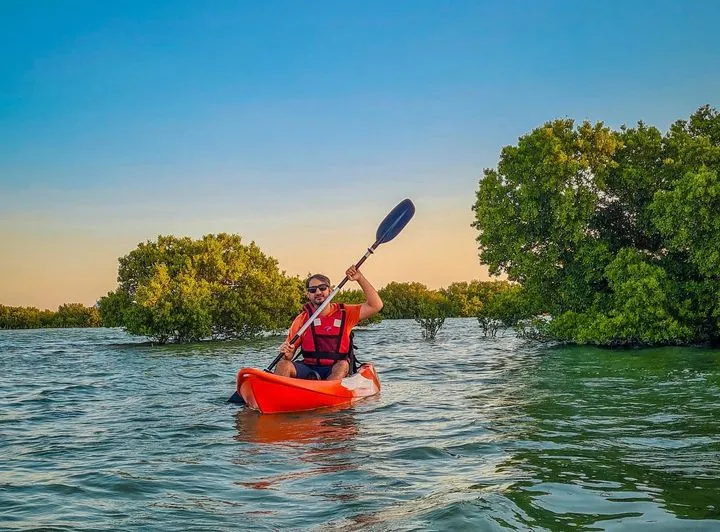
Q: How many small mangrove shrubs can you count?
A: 2